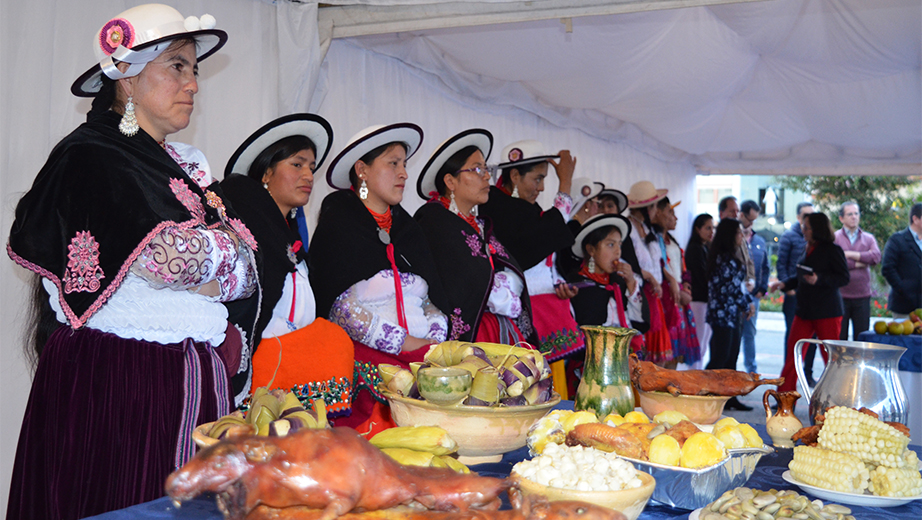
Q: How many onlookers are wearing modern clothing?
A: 8